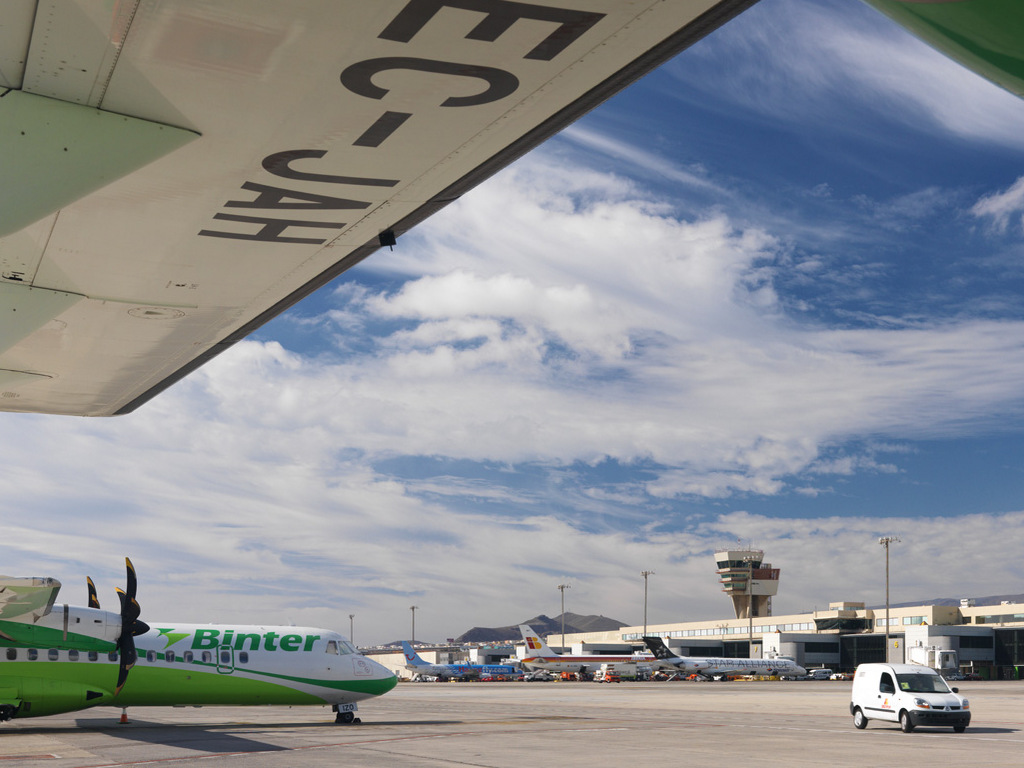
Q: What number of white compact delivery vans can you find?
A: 1